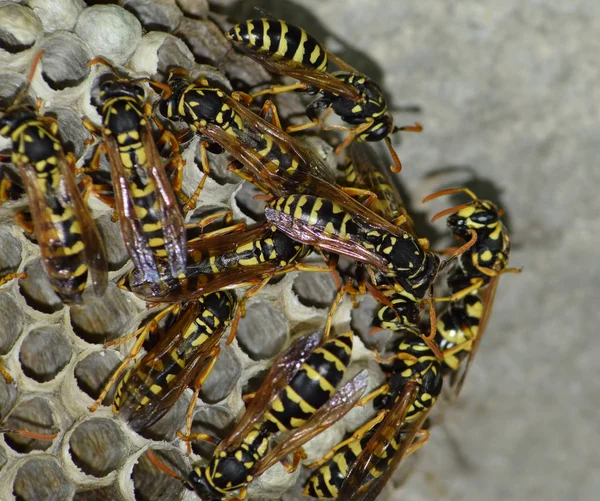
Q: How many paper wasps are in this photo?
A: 11